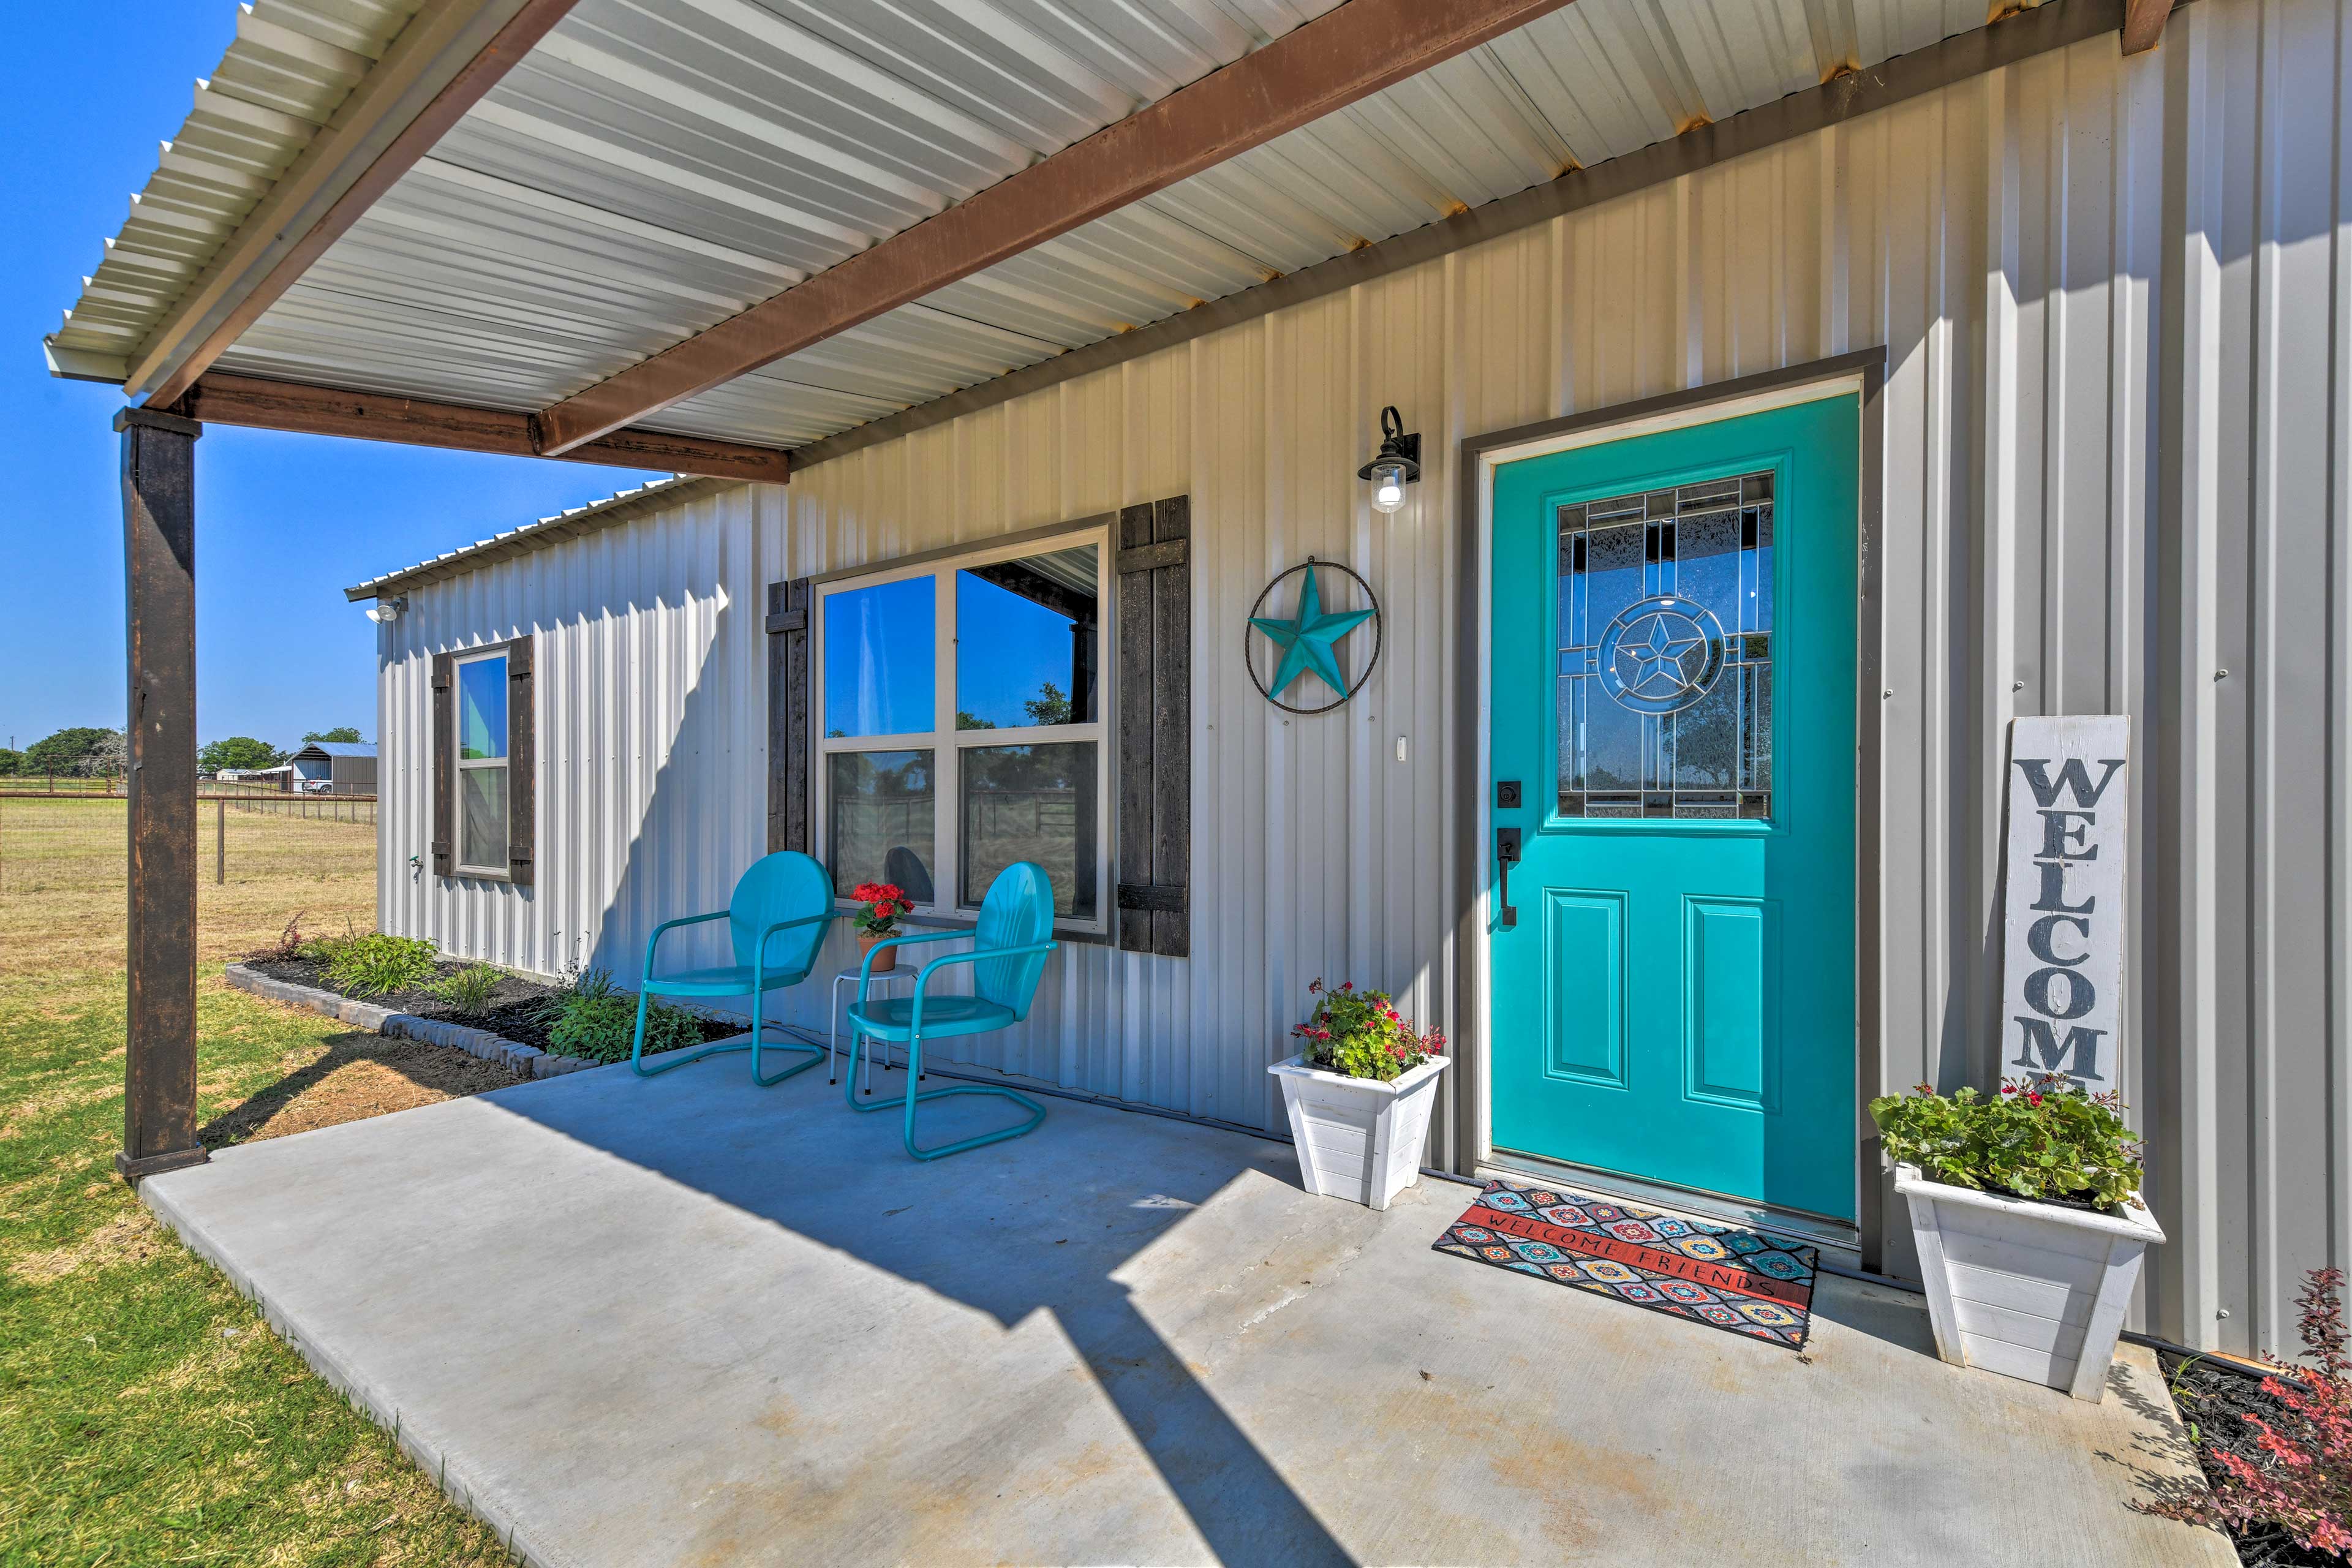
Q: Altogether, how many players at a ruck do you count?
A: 0